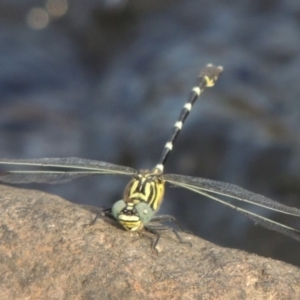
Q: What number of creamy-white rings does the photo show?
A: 5